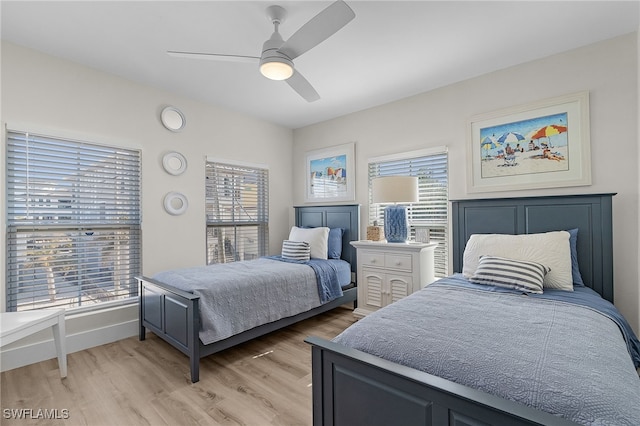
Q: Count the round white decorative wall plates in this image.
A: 3